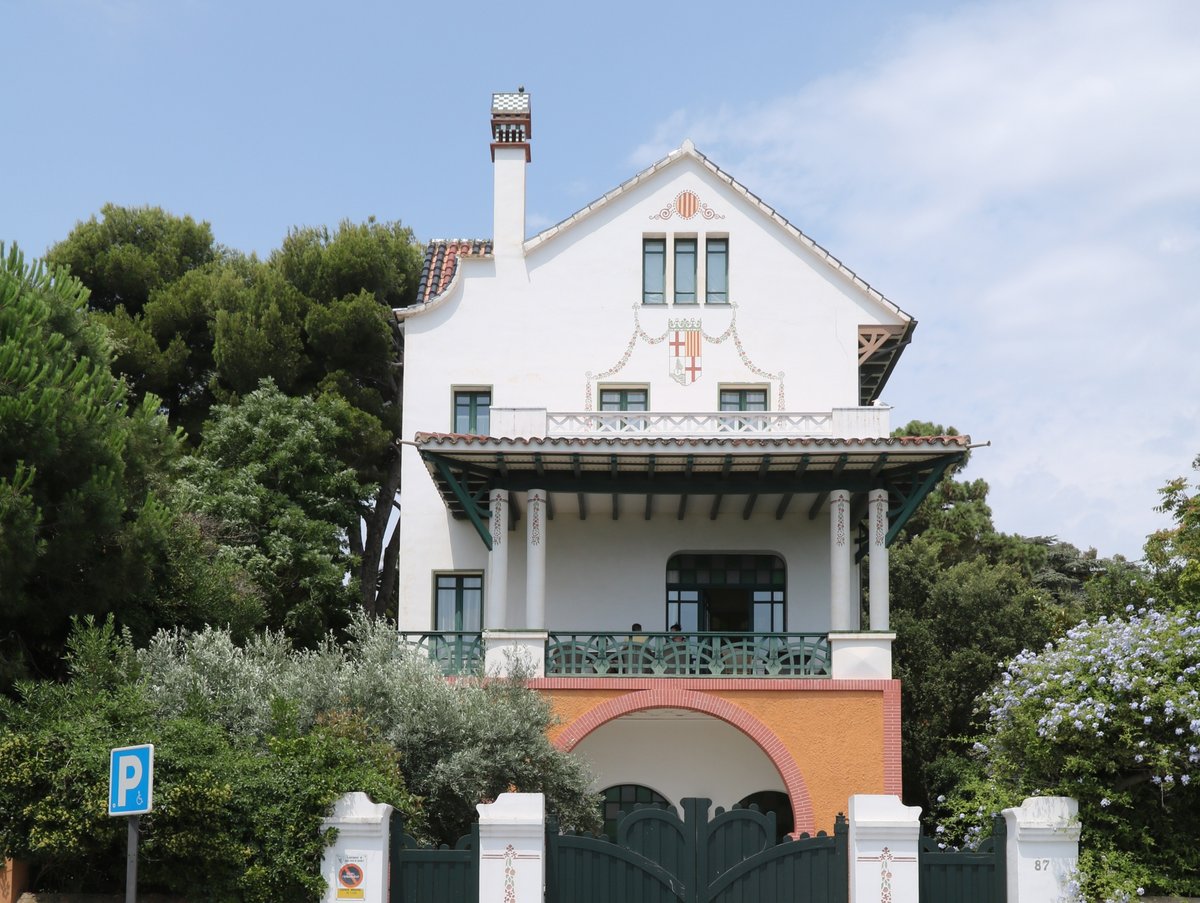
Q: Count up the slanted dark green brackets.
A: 2